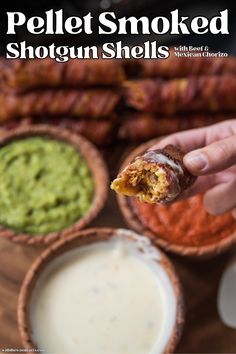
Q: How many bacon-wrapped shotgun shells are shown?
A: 7